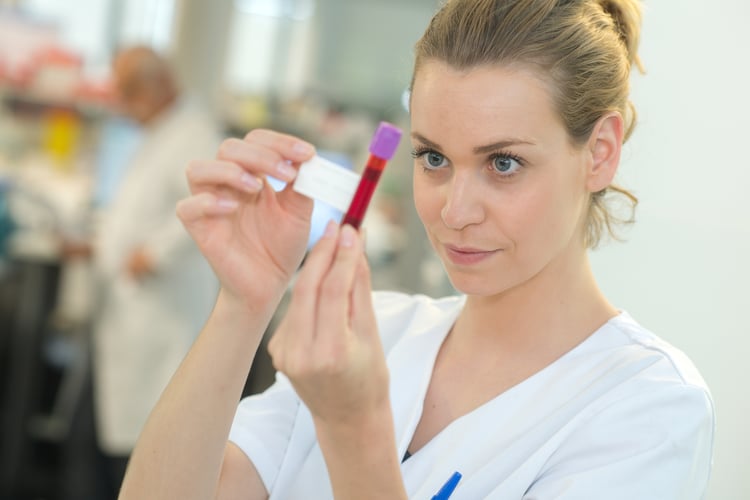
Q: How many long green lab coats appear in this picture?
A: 0